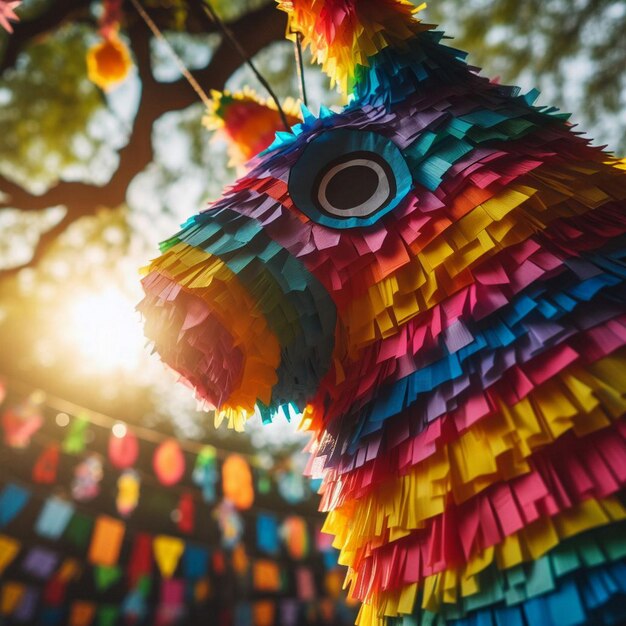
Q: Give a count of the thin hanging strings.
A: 3